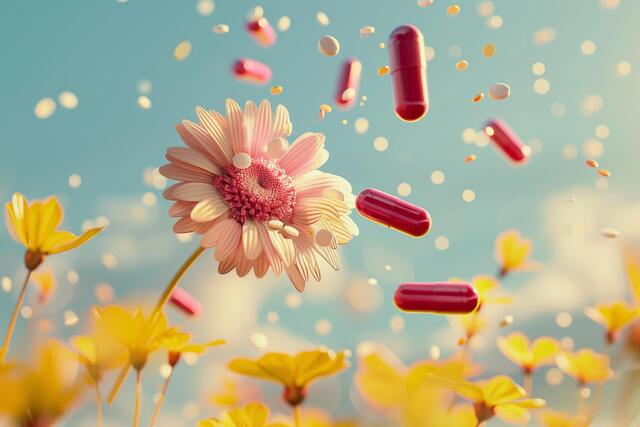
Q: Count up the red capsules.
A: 8